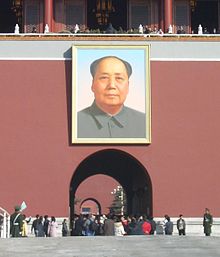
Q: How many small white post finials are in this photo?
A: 6